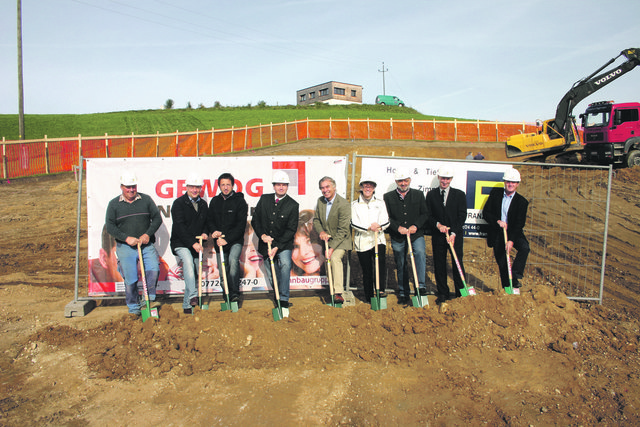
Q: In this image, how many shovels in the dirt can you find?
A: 9